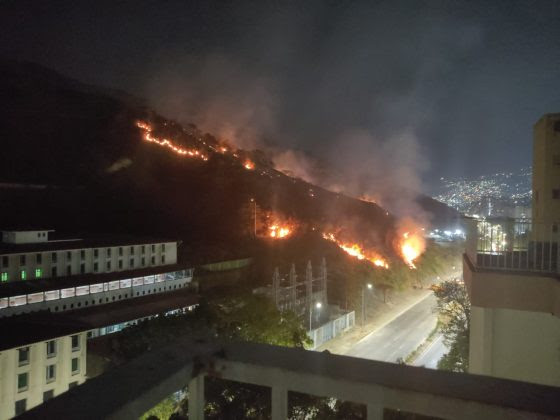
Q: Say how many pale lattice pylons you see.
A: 4